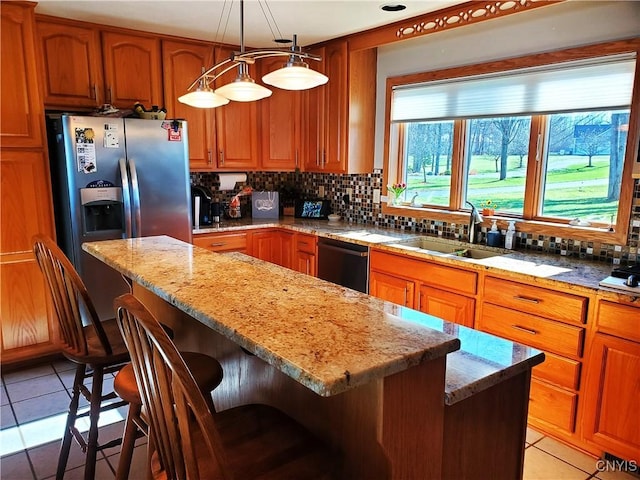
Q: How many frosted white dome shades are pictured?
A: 3